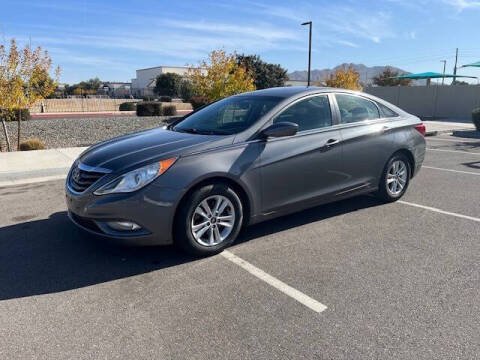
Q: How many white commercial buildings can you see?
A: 1